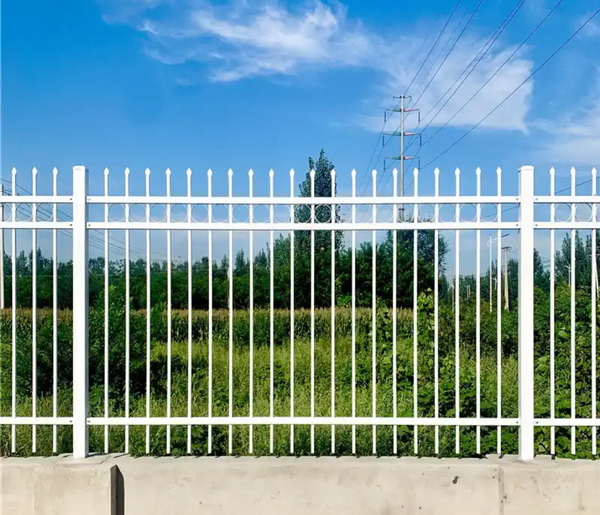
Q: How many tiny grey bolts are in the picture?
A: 12